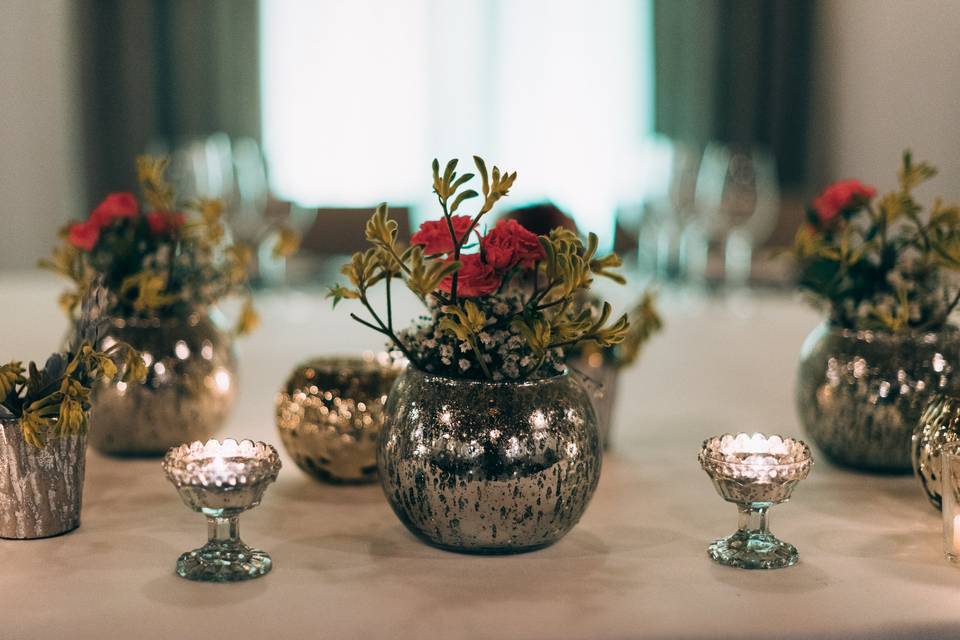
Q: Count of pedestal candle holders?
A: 2